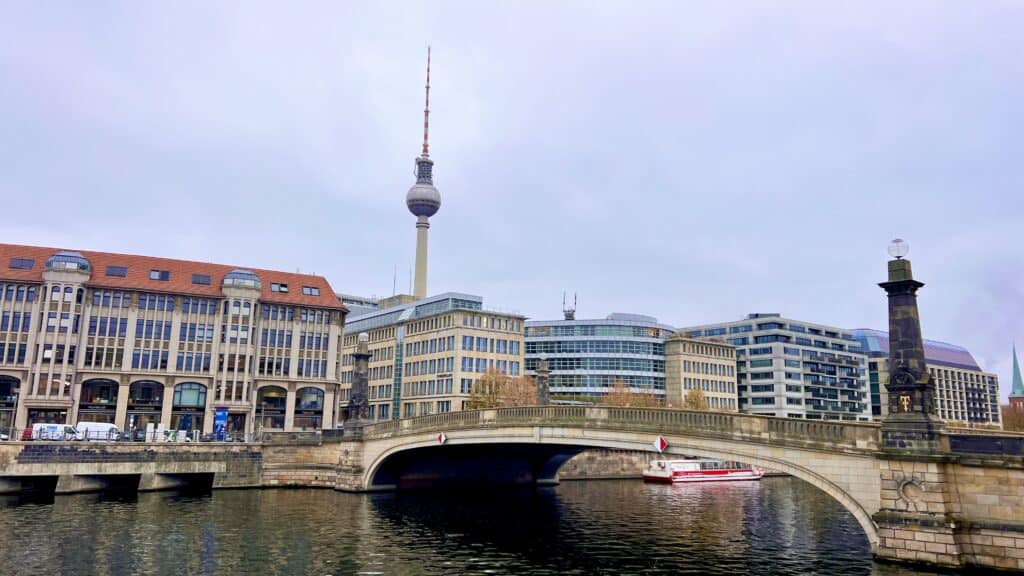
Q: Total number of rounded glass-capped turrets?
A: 2